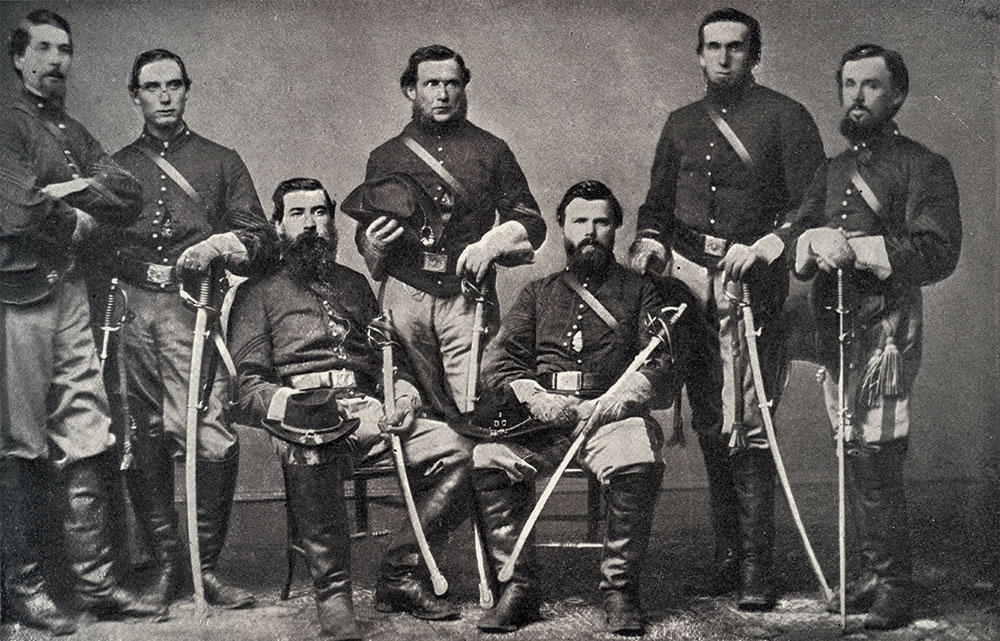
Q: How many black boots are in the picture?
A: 12